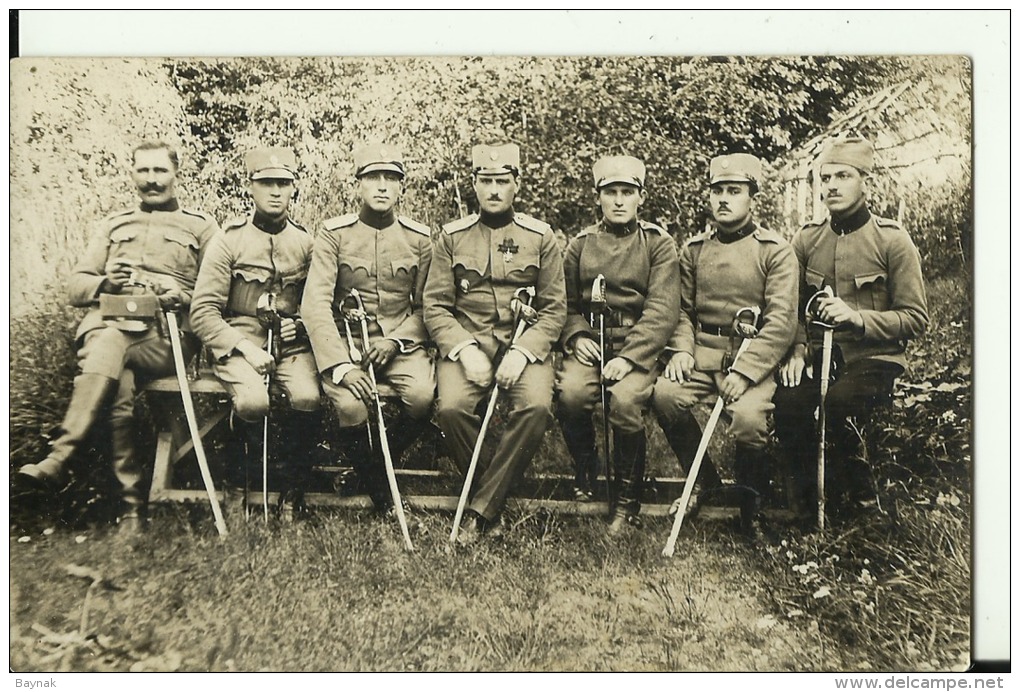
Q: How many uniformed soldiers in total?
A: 7